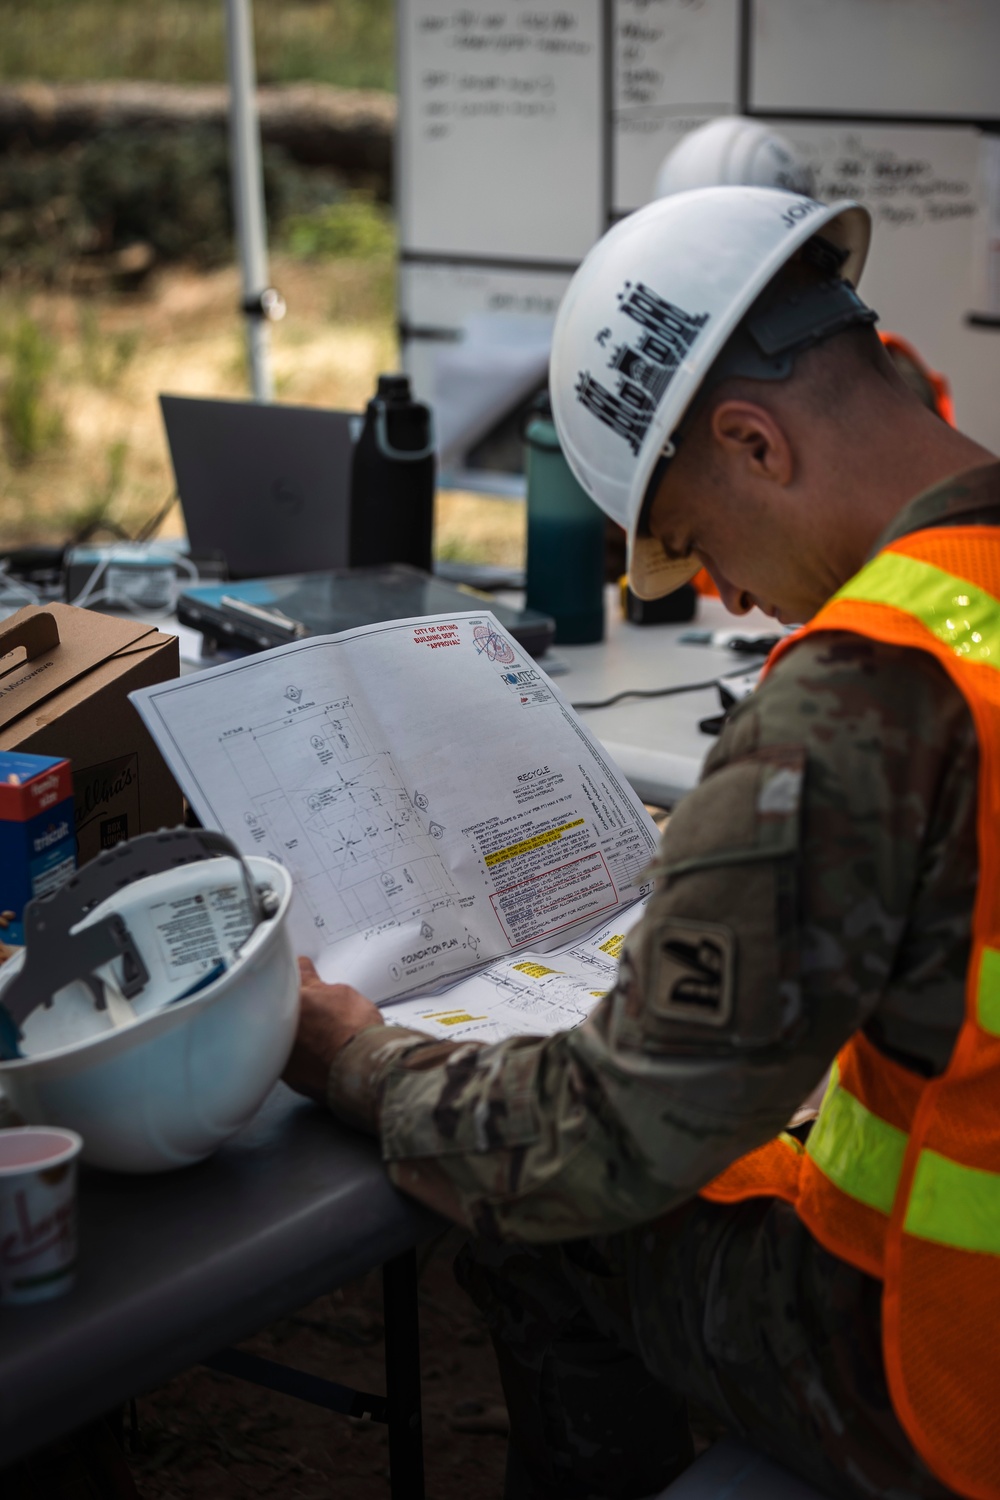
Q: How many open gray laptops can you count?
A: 1